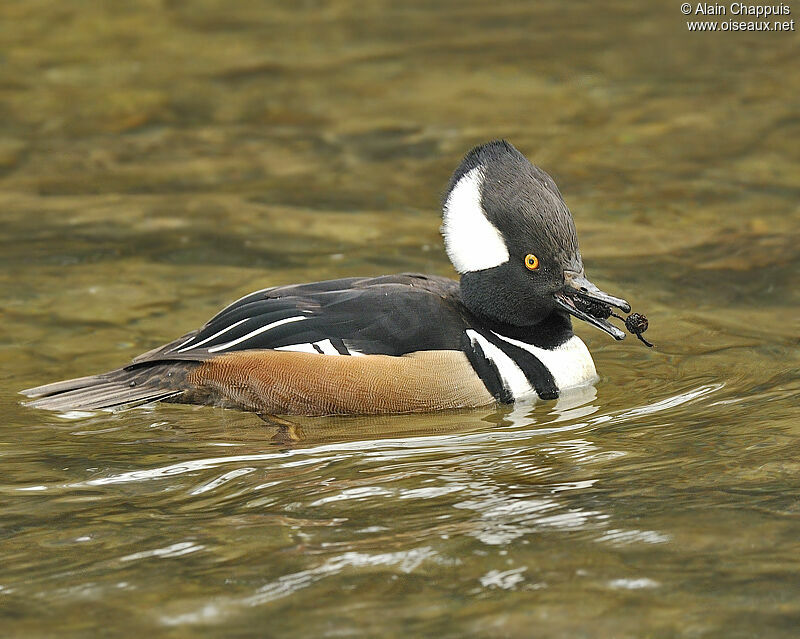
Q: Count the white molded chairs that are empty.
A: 0